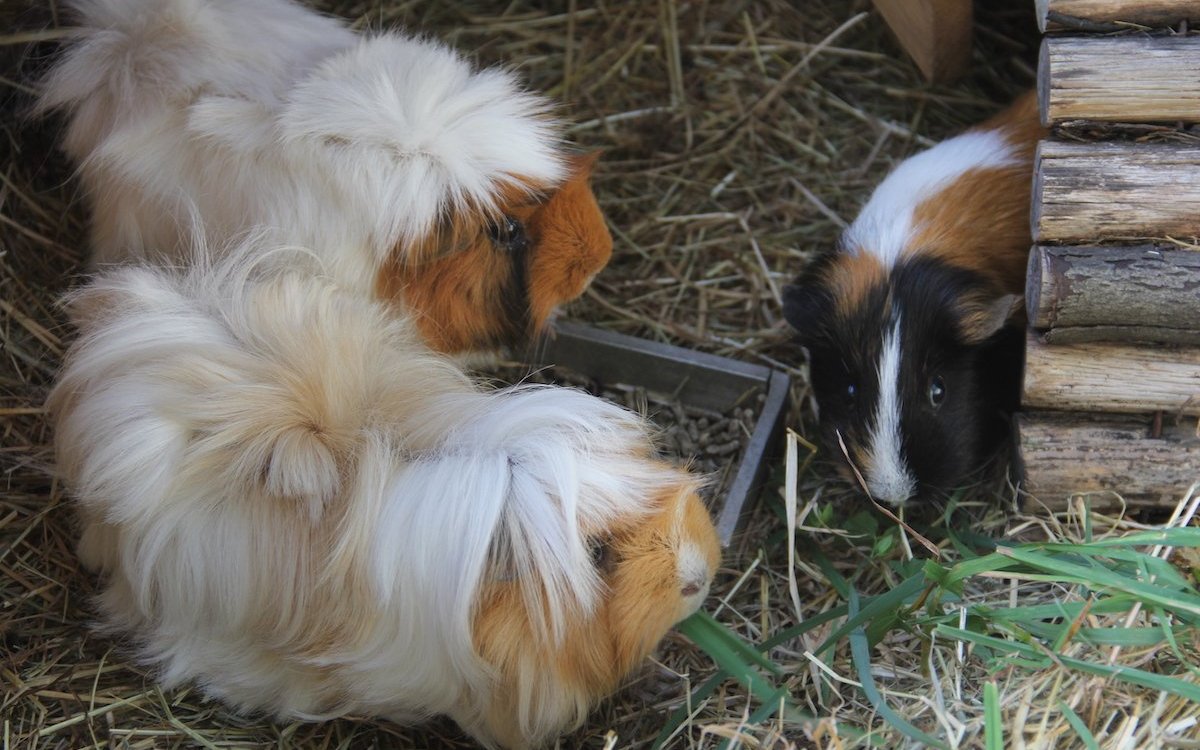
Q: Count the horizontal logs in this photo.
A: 6